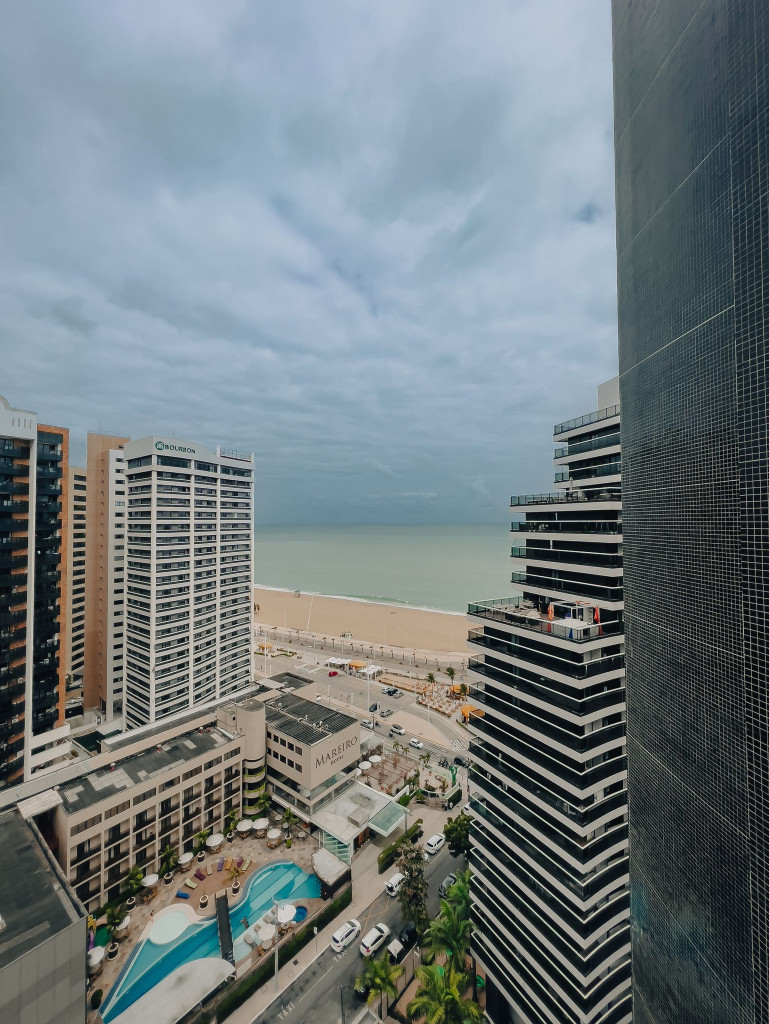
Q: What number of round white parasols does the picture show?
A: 13